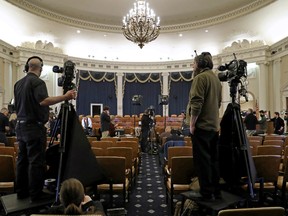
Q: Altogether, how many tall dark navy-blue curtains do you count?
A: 3